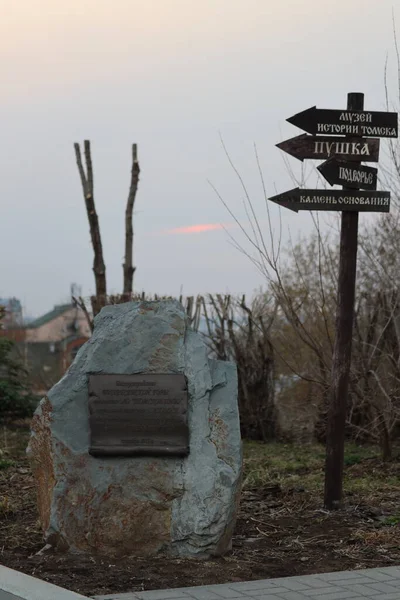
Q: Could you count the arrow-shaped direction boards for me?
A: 4